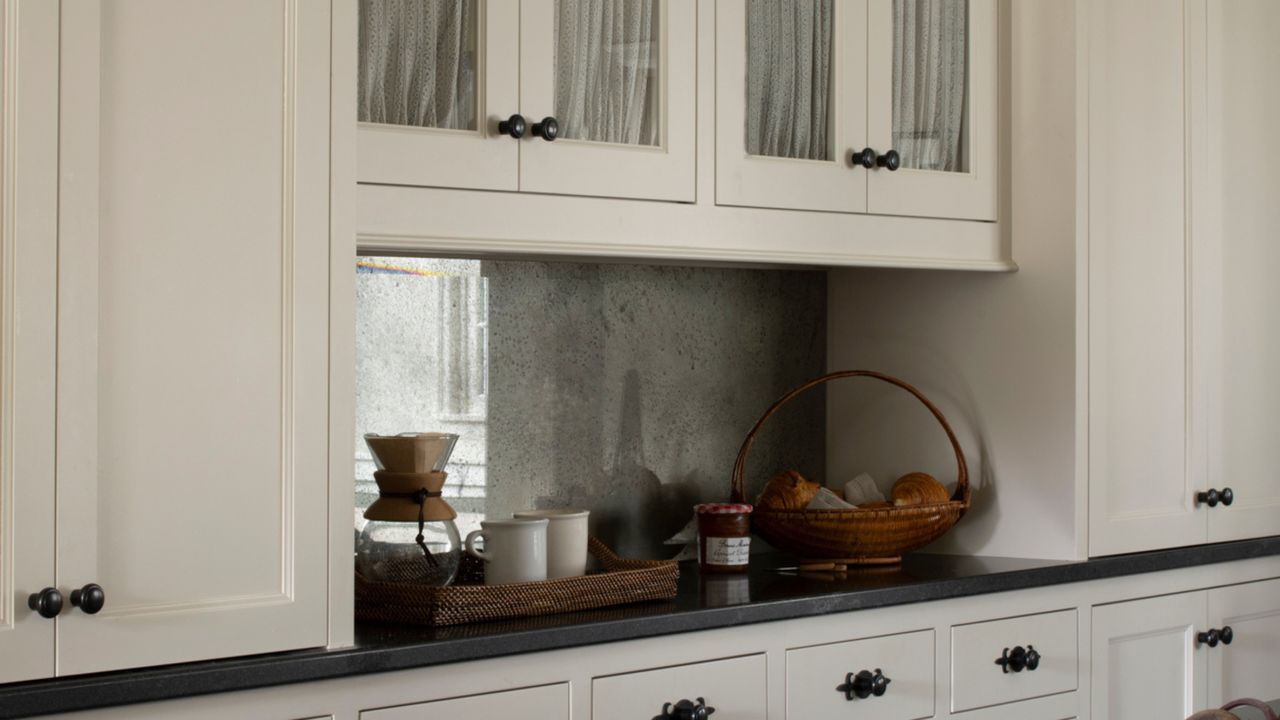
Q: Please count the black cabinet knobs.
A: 13